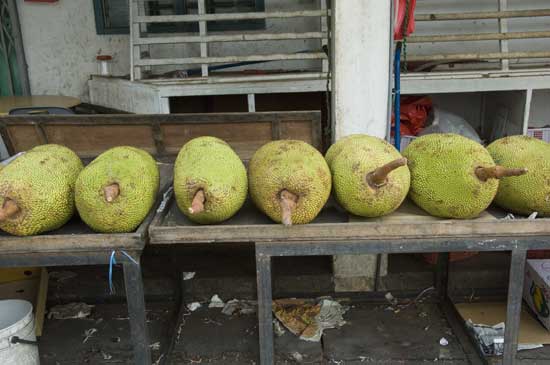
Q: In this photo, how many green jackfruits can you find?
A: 7